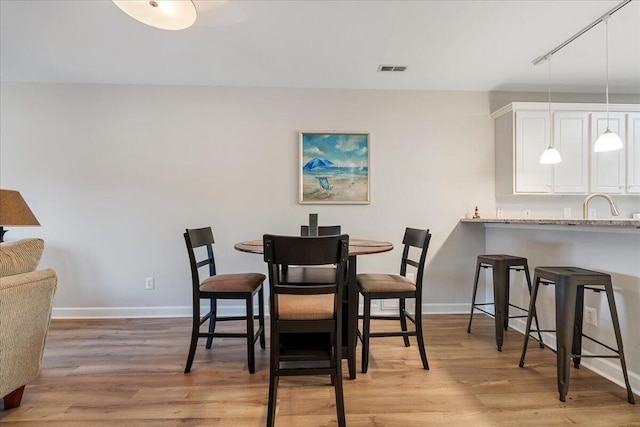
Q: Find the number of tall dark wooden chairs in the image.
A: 4